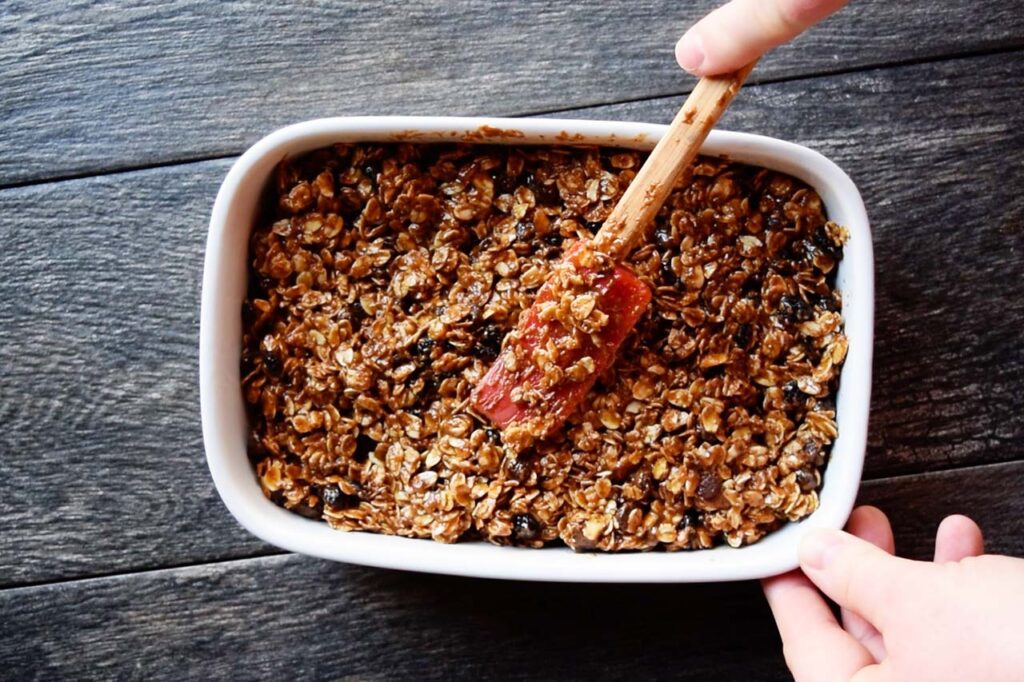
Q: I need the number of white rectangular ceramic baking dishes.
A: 1